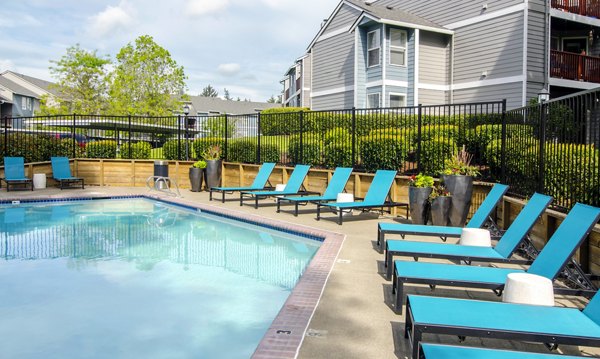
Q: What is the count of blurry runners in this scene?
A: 0